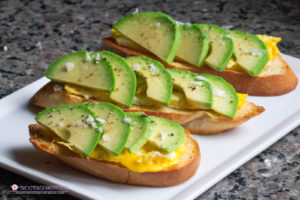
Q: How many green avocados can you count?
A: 13